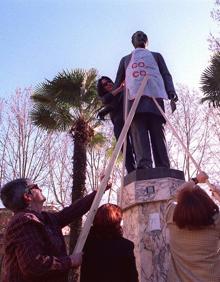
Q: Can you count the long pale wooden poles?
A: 3